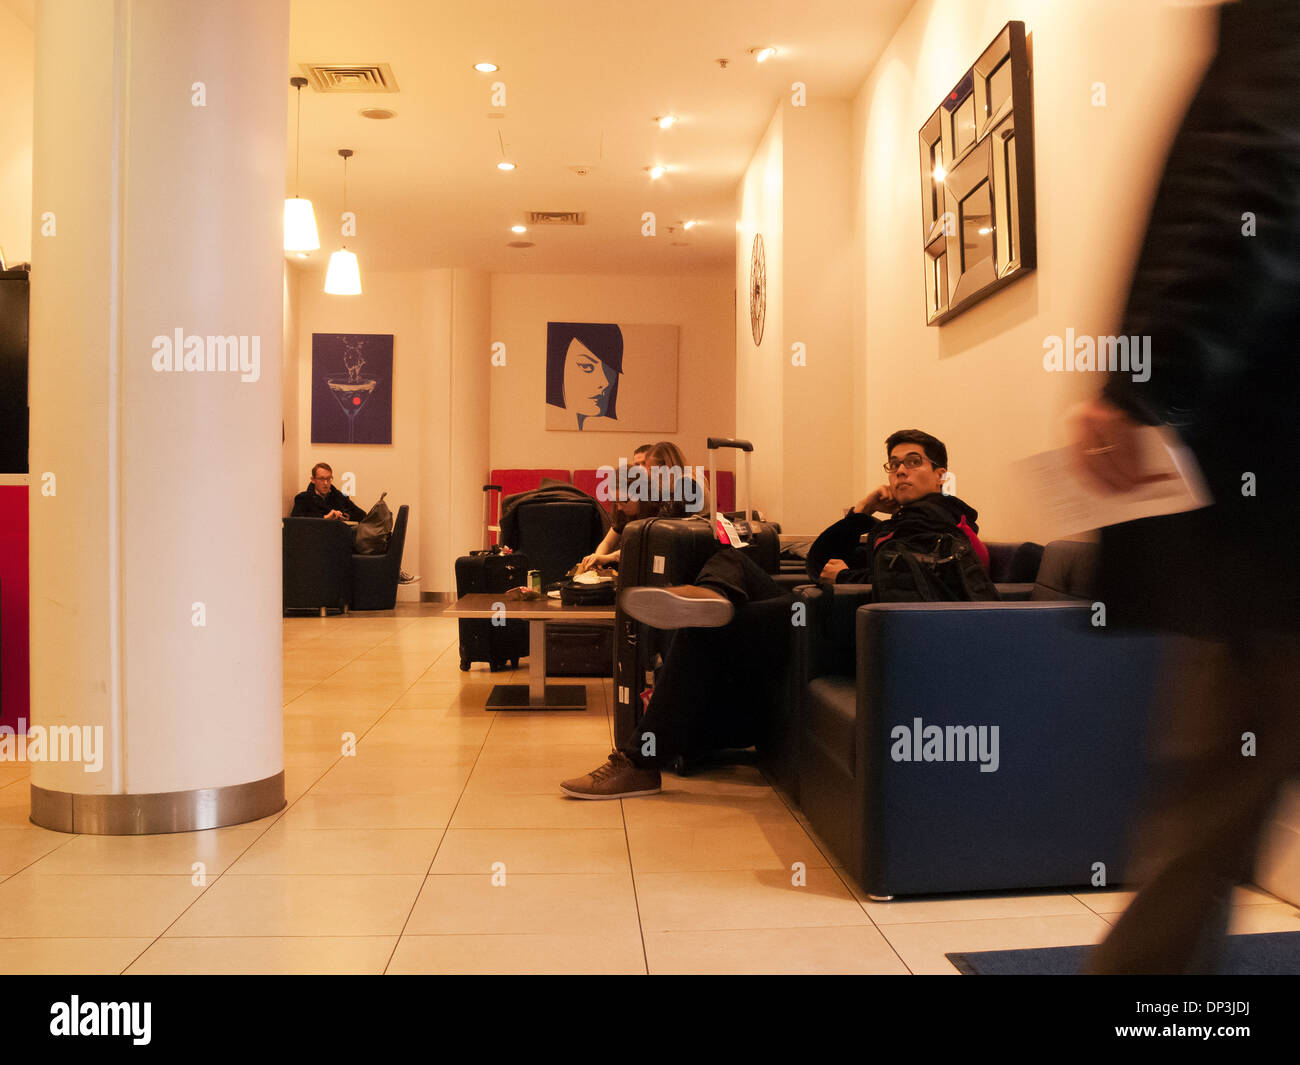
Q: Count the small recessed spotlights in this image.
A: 7